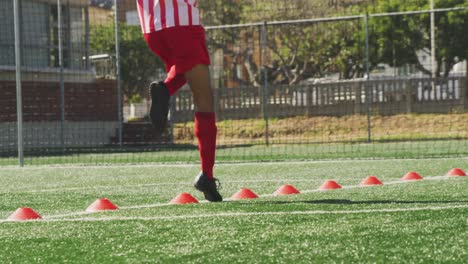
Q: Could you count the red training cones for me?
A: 9